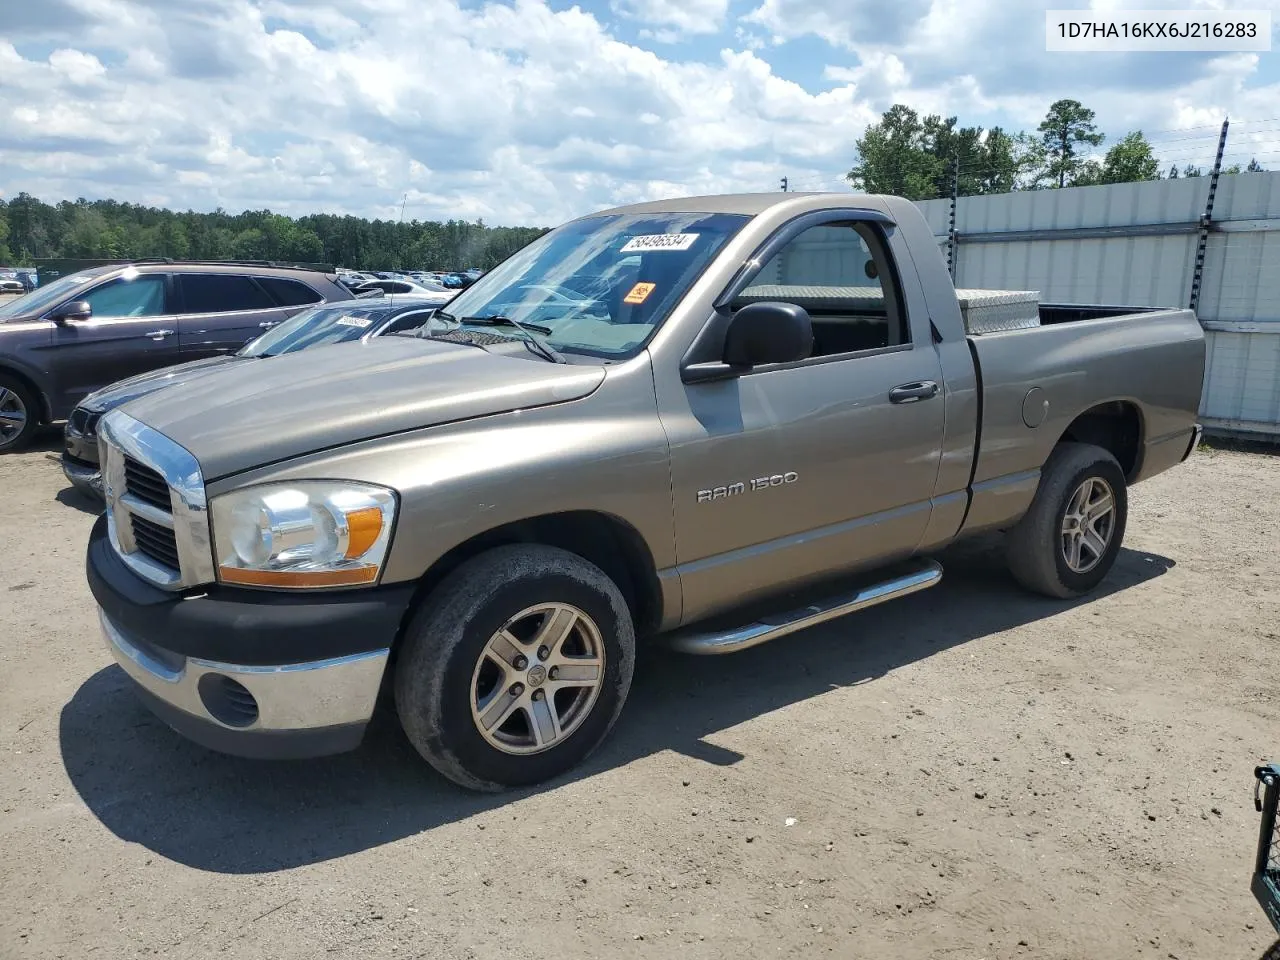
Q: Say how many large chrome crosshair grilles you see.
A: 1